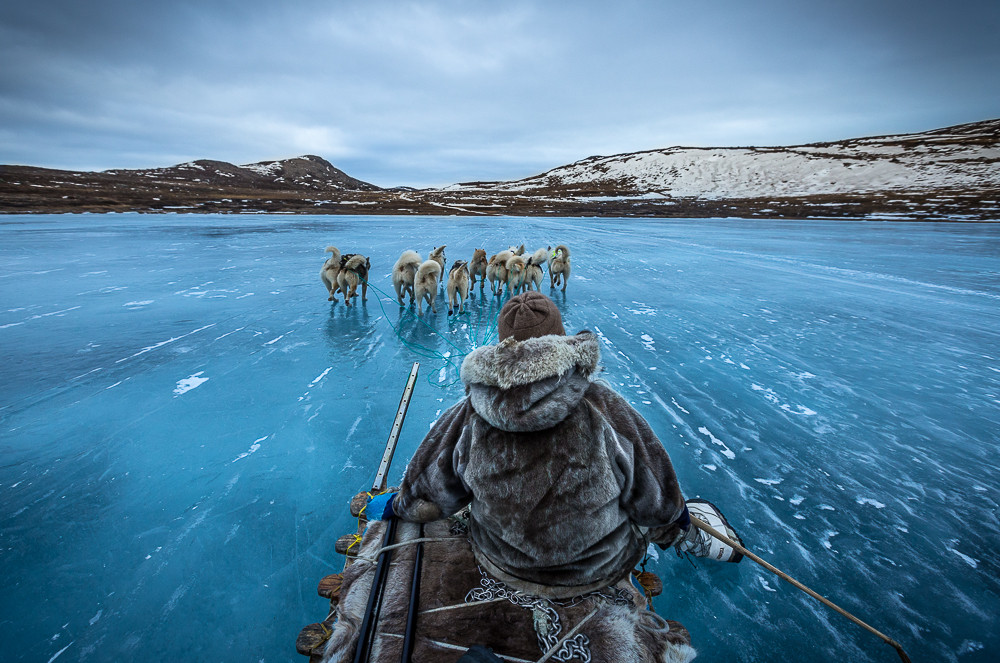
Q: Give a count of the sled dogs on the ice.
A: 12